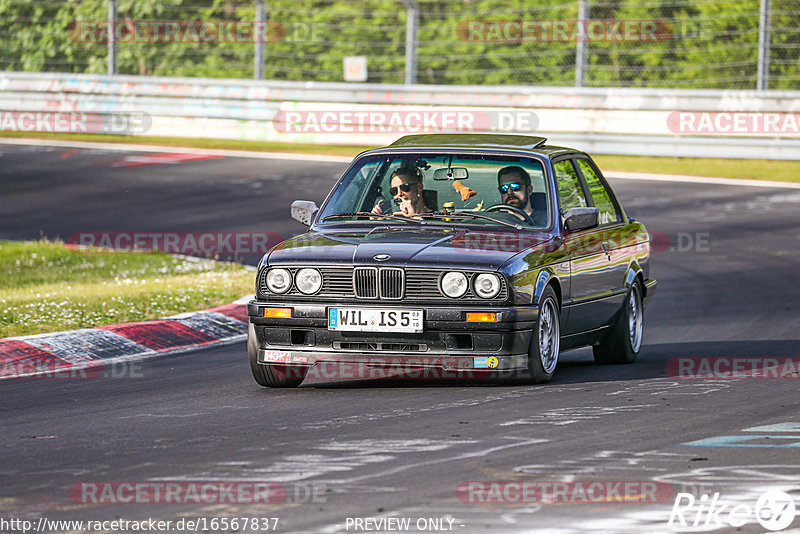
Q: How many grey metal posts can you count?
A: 5